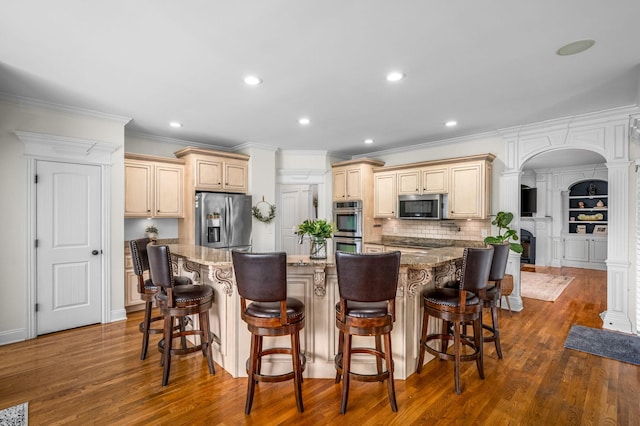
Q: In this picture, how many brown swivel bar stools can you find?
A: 6